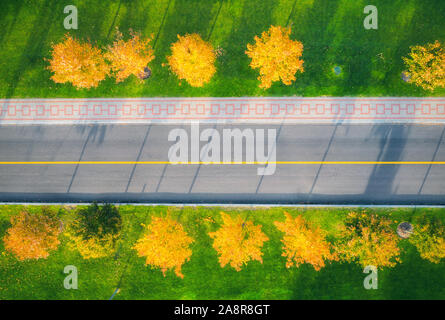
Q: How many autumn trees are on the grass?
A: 12